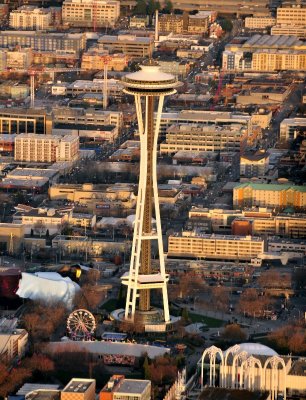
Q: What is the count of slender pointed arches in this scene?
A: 5